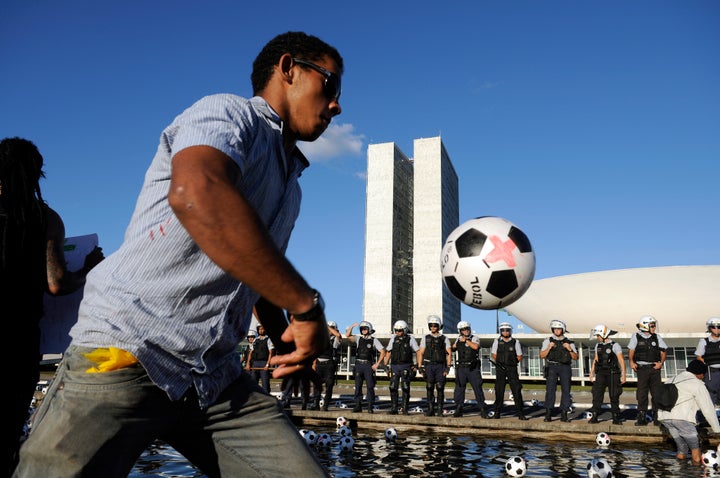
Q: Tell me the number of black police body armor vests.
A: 12